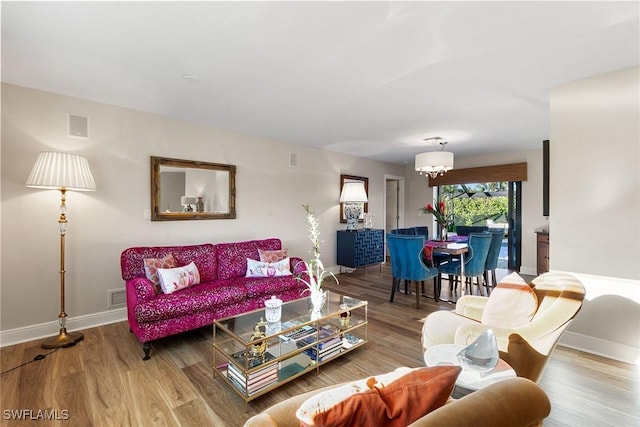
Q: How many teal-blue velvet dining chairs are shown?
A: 6